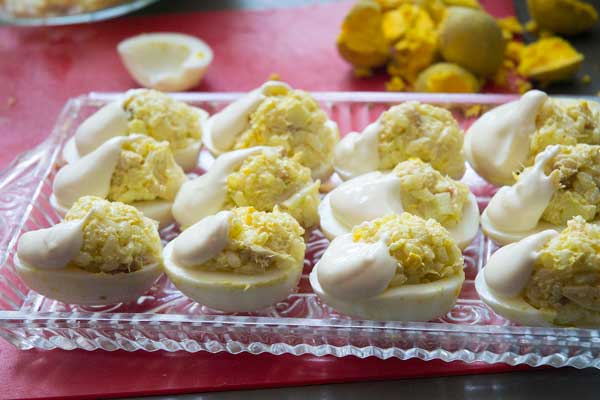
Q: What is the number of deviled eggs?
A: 12